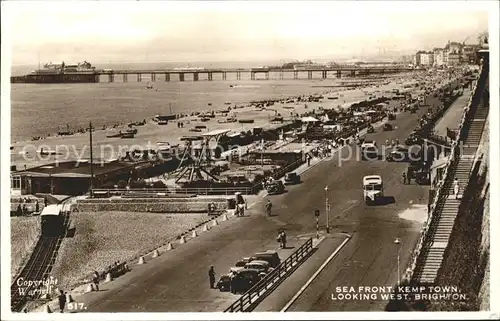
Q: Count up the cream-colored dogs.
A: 0